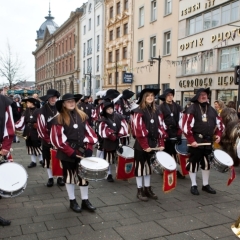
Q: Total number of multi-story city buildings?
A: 5